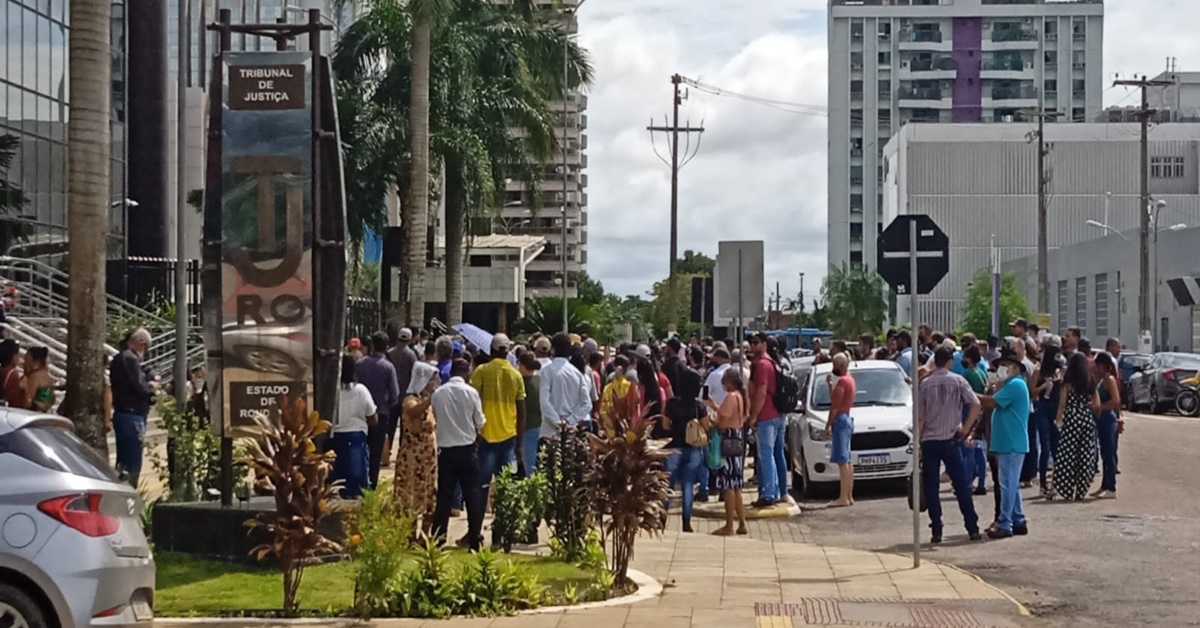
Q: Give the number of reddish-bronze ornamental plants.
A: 2